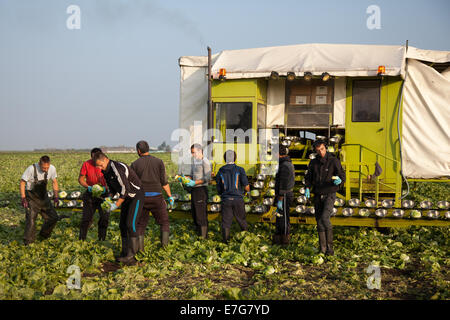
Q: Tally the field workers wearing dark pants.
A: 8